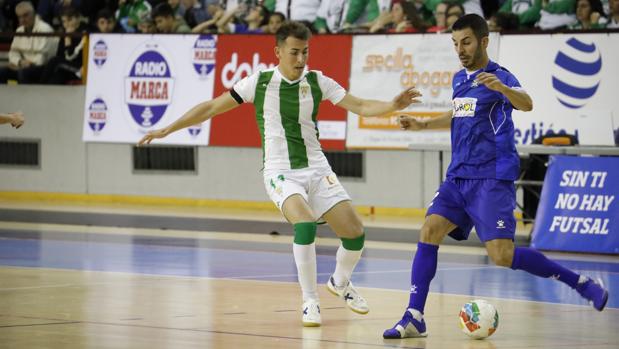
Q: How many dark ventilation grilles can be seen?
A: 3